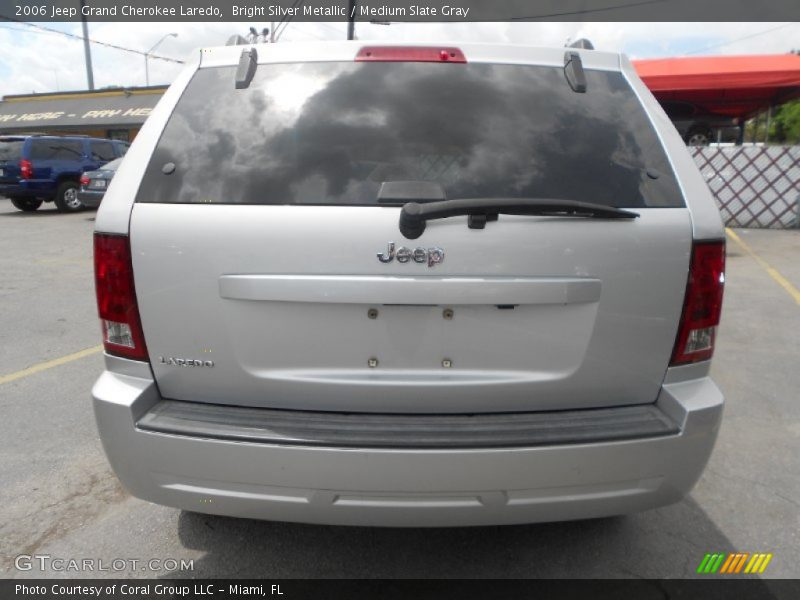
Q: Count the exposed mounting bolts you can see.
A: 4